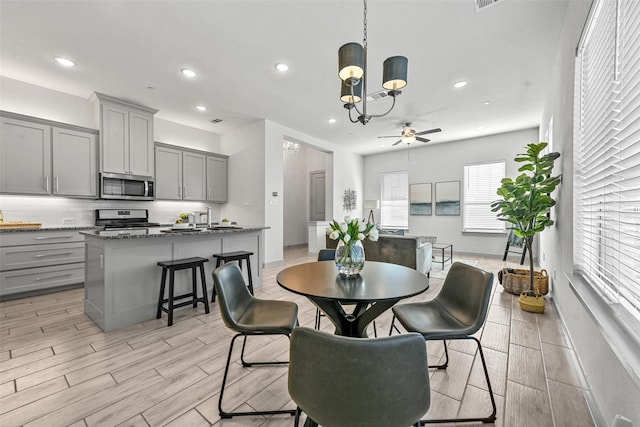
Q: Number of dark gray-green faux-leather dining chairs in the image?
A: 4